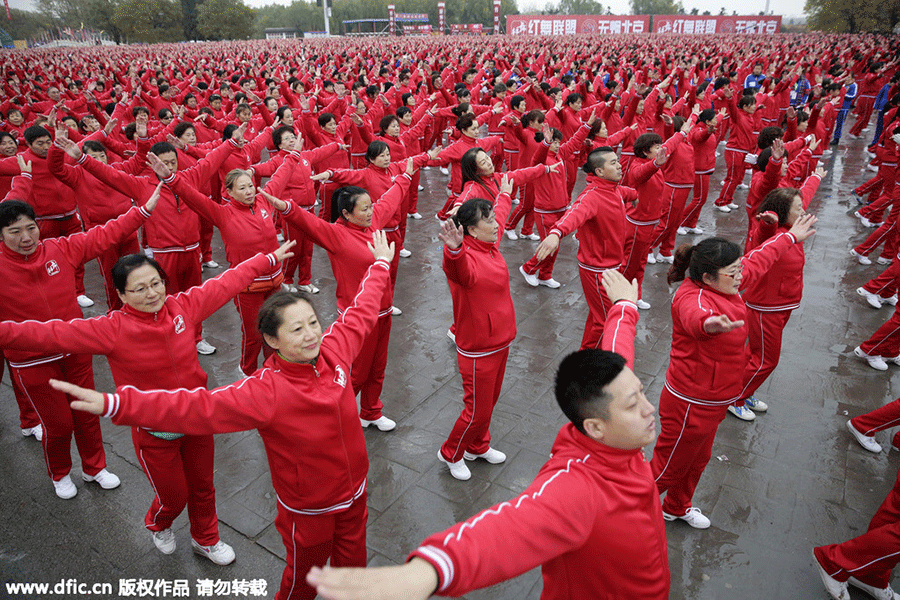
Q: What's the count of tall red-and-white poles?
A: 3